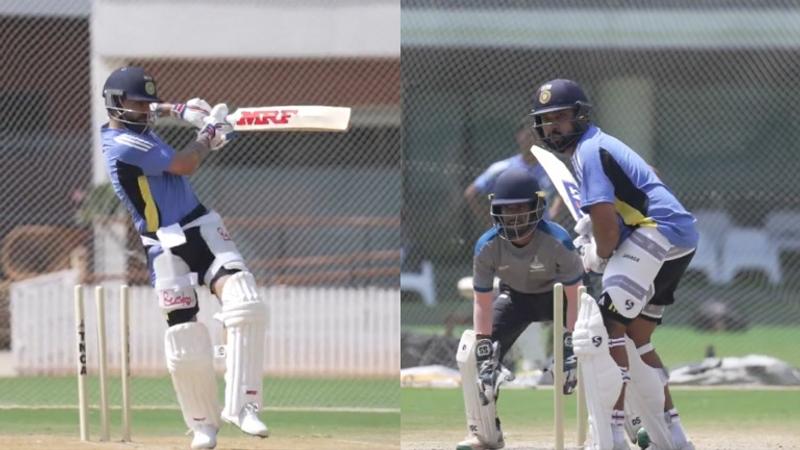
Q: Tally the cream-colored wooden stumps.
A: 5